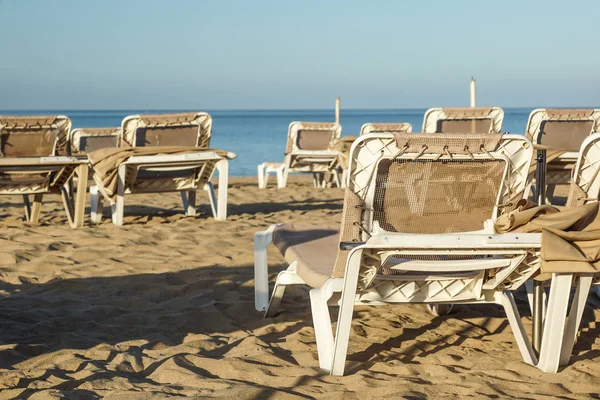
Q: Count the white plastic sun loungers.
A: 9